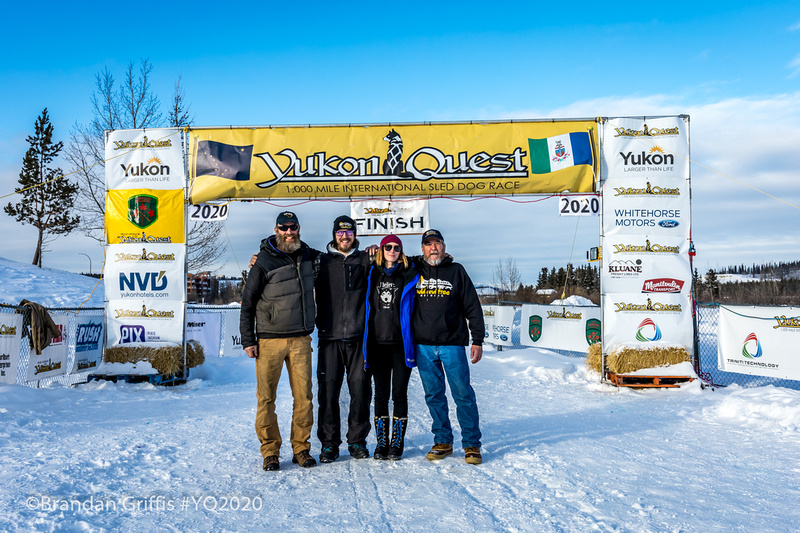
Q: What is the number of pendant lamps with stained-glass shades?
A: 0